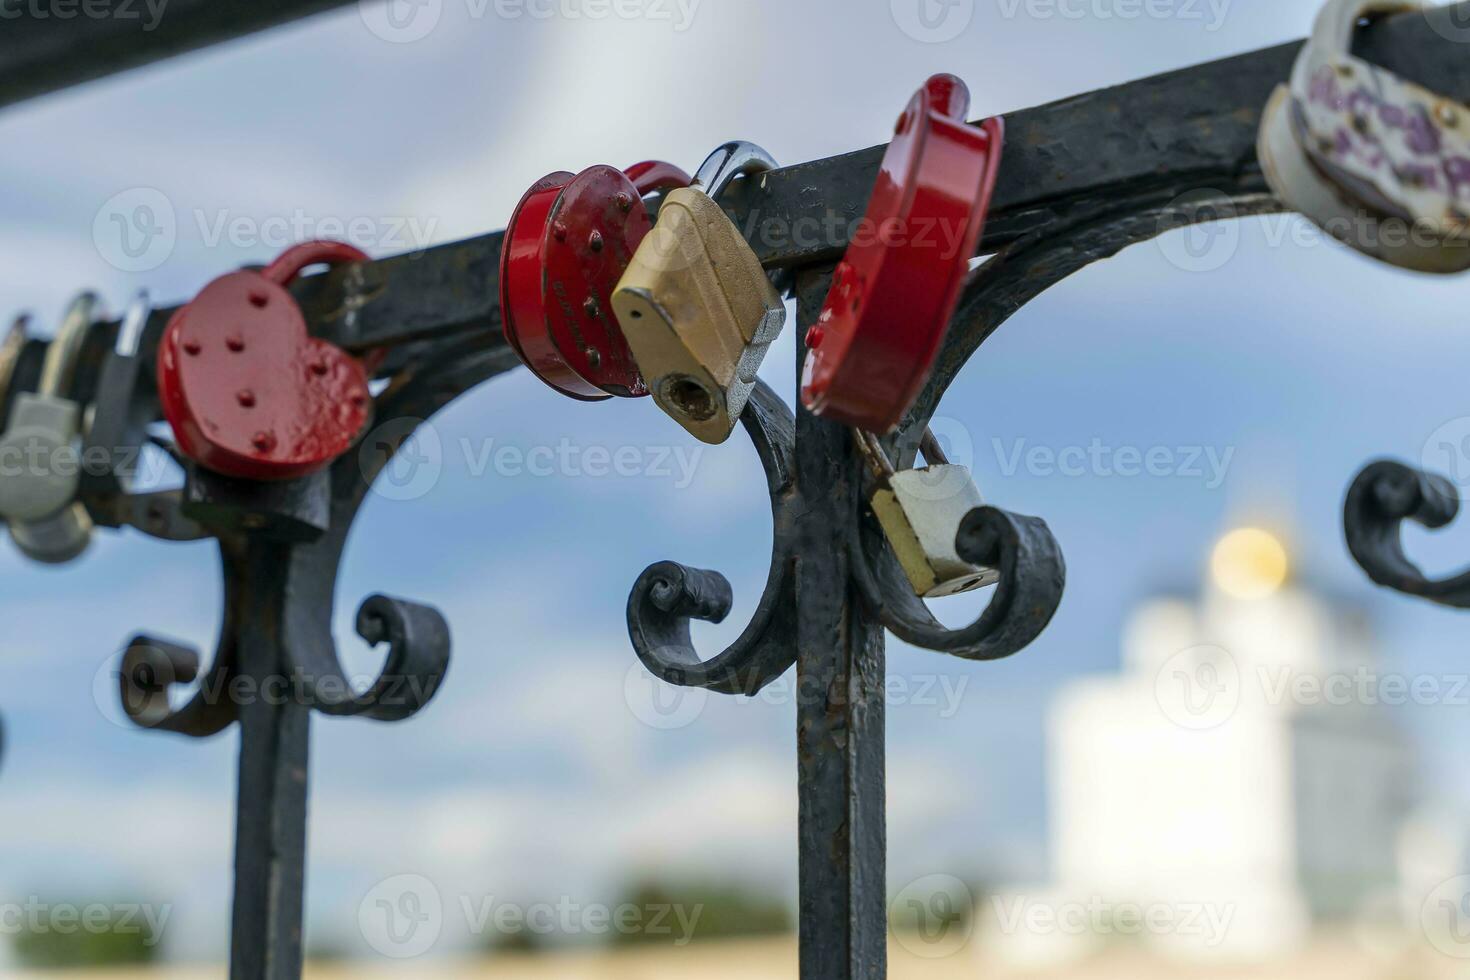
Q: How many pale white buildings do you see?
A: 1